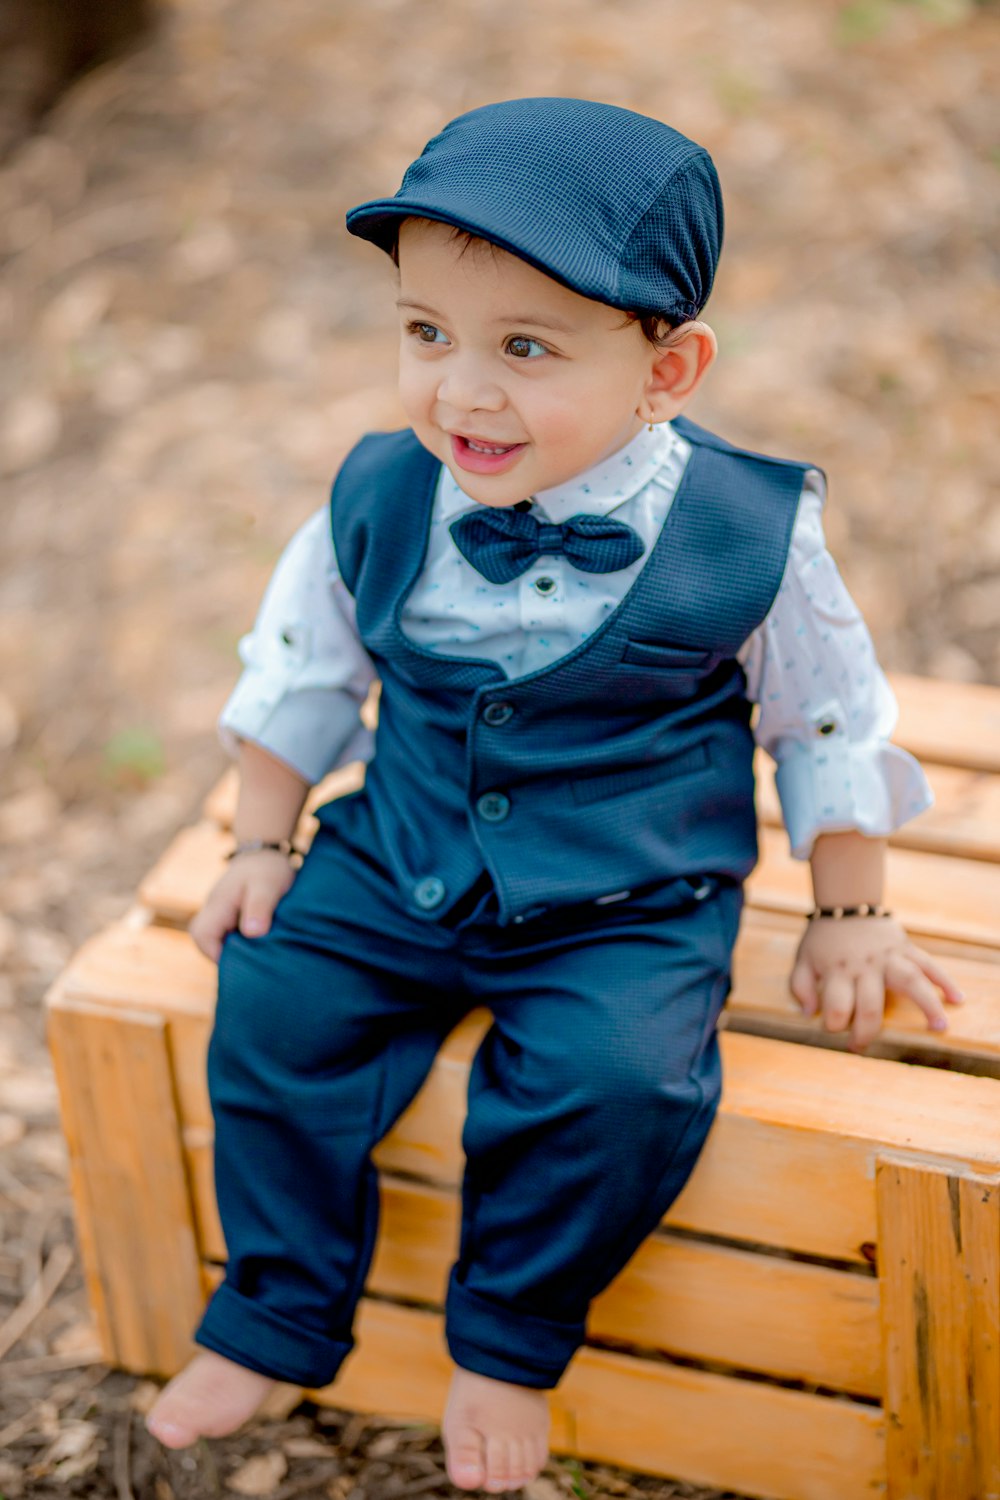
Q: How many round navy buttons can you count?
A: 3